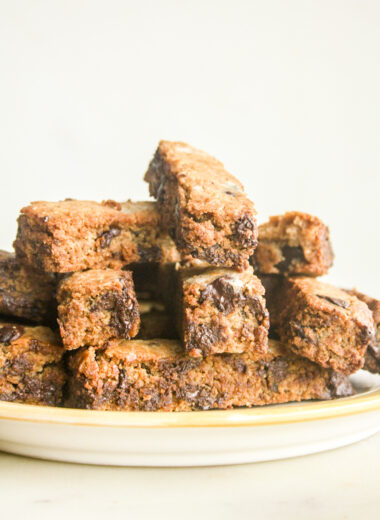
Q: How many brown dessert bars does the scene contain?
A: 10